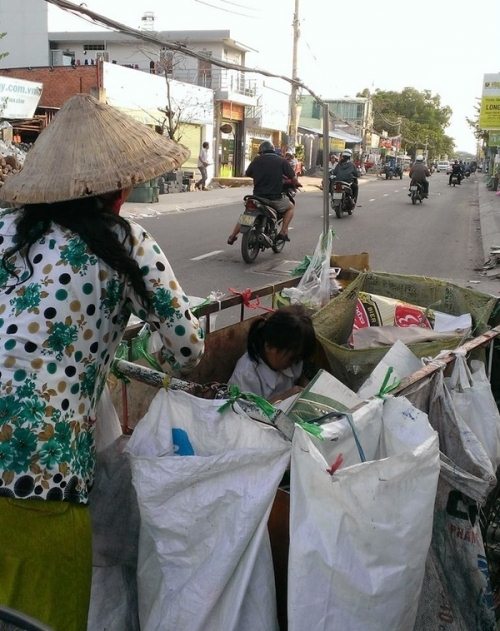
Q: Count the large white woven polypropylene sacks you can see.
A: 2